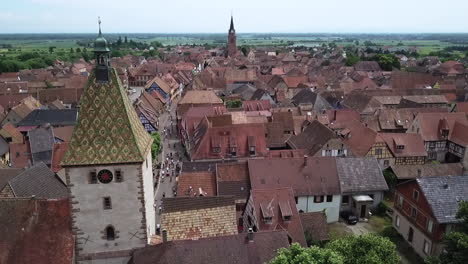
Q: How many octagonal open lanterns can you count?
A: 1